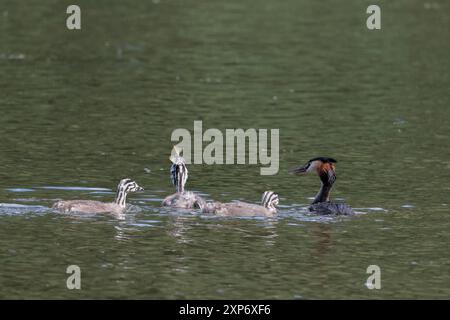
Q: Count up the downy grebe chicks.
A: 3